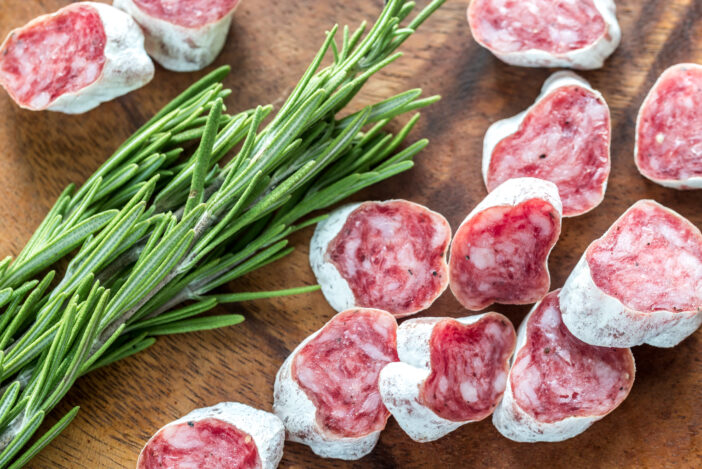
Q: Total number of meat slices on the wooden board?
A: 12